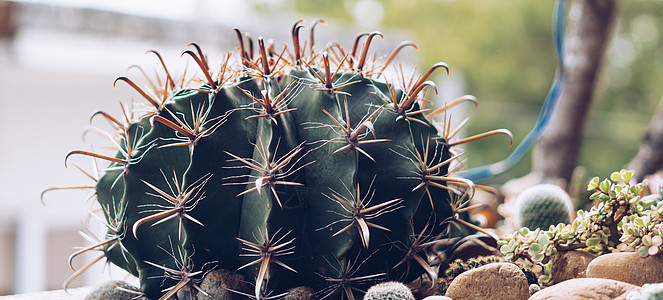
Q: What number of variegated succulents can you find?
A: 1